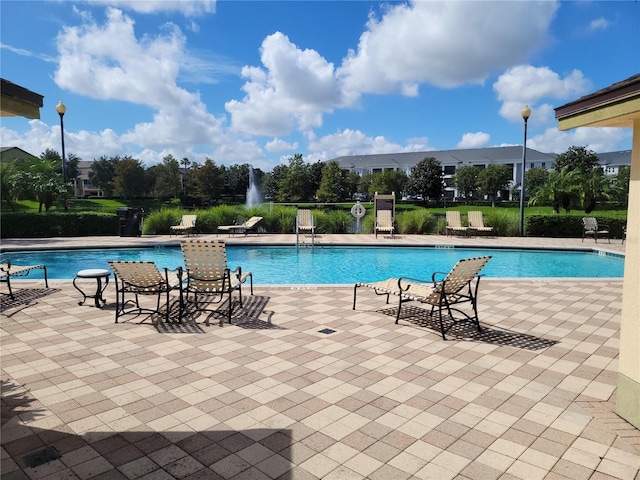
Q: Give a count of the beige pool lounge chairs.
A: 10